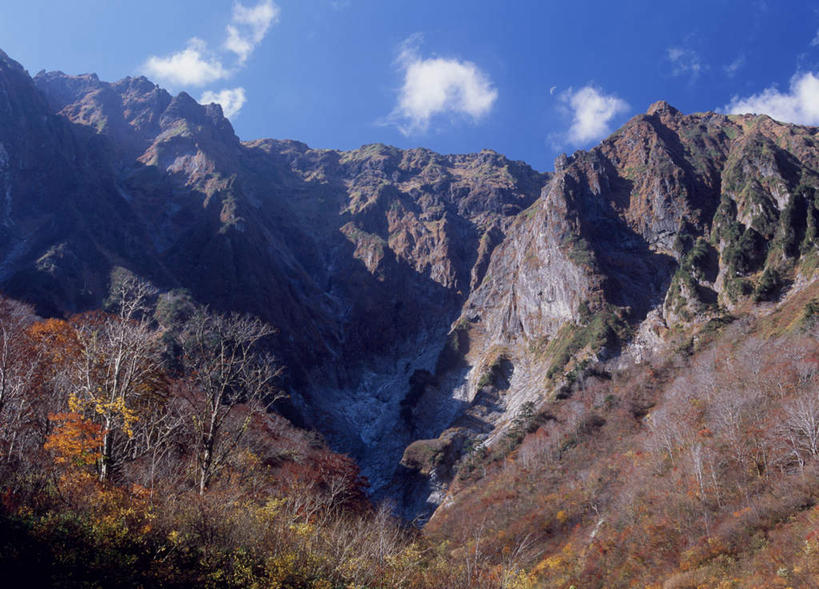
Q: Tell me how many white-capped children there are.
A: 0